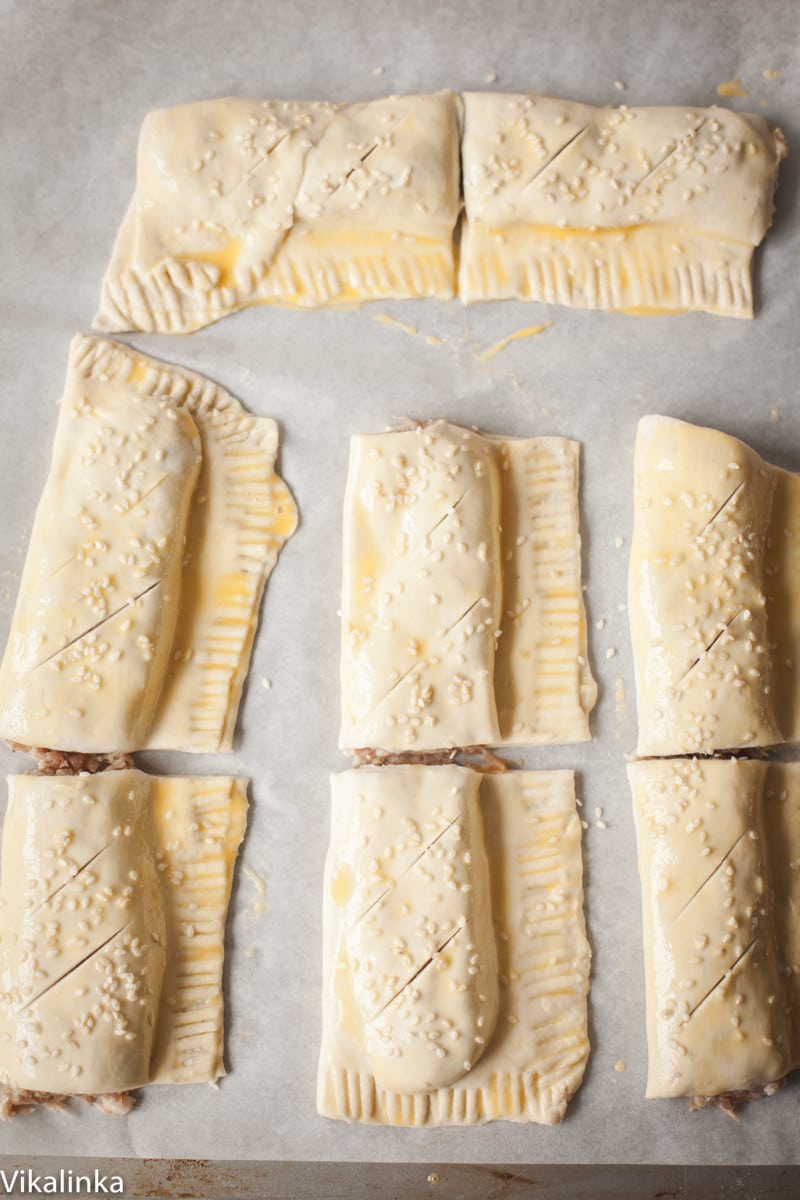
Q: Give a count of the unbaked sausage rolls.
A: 8